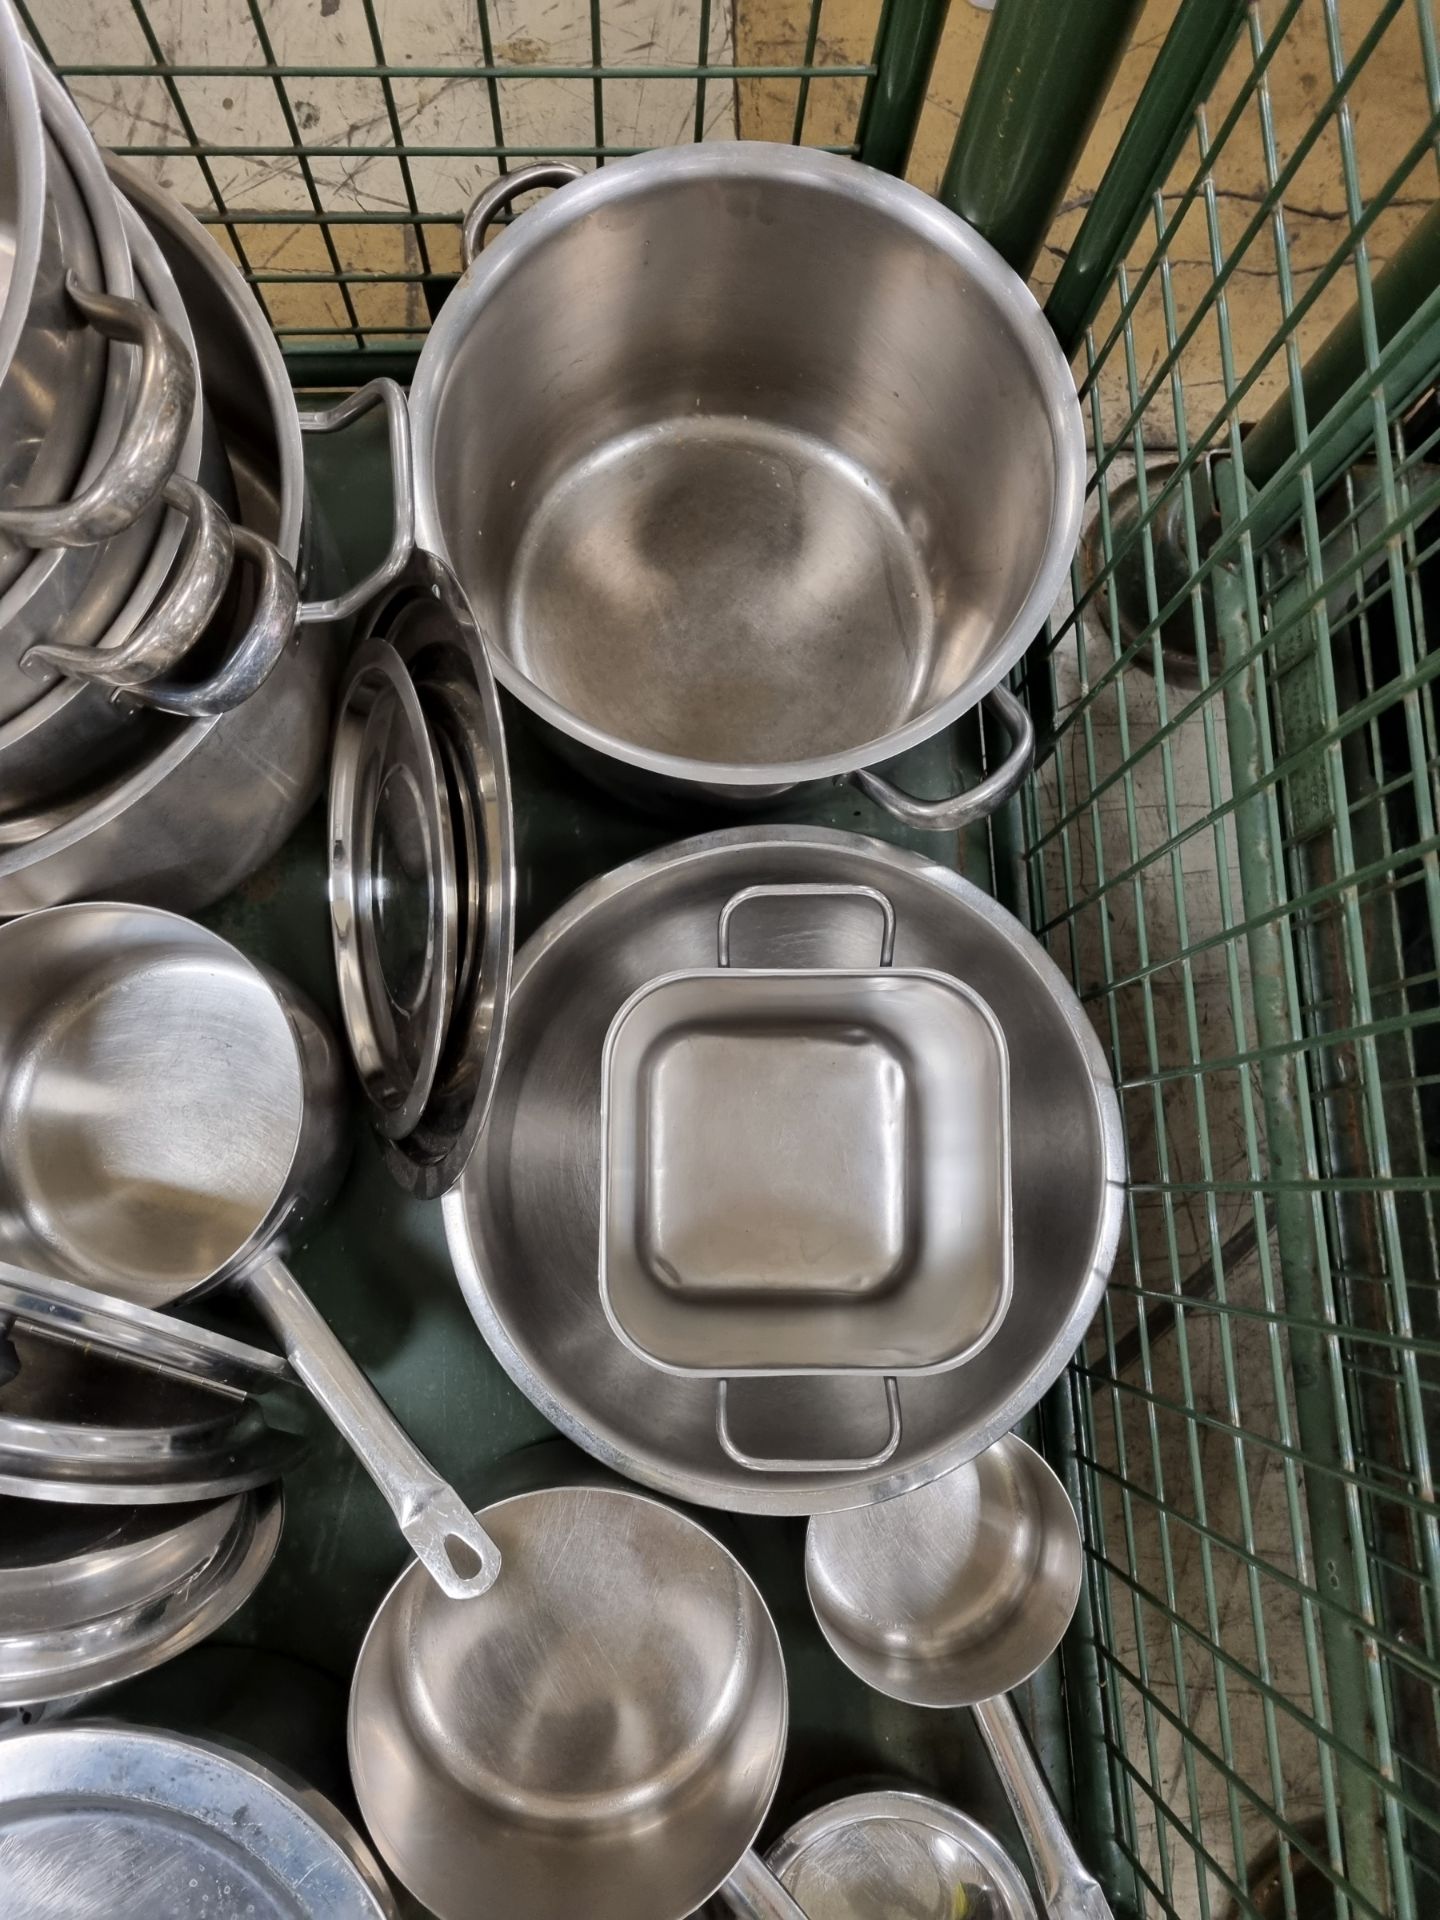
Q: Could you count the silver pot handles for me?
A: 11